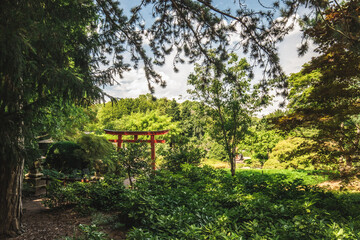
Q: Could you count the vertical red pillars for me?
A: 2